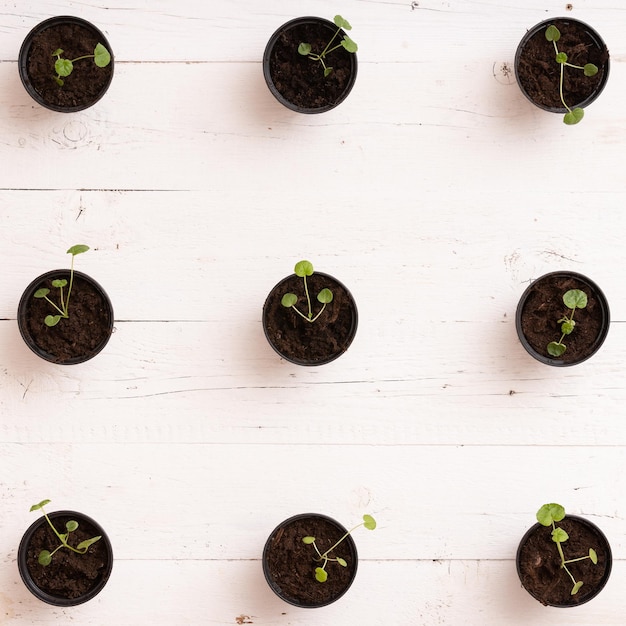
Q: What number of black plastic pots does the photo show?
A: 9